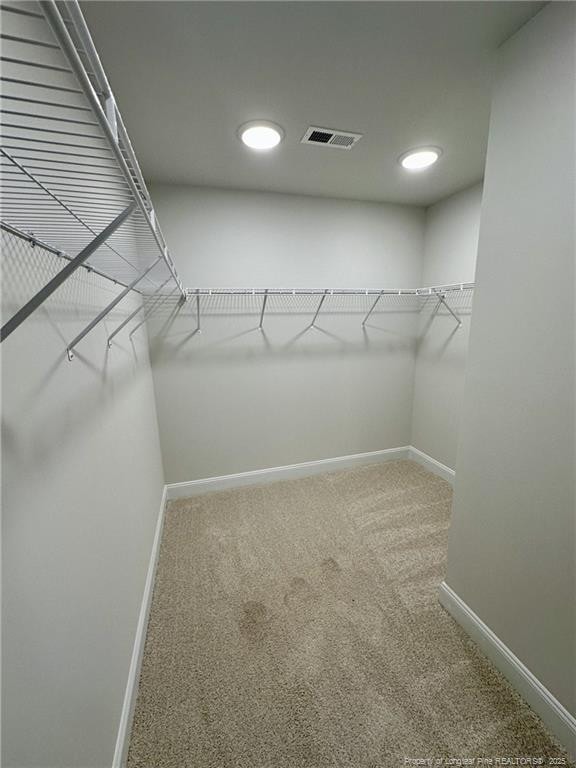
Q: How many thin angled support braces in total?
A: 9